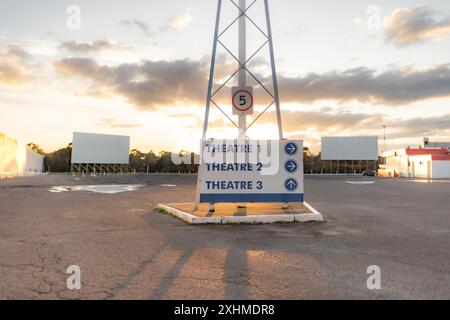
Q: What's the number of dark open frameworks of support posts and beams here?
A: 2